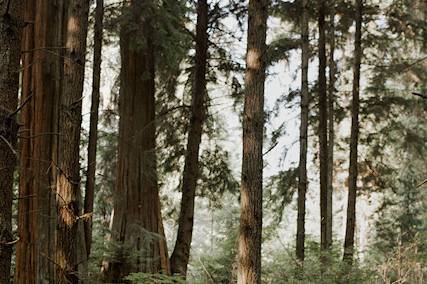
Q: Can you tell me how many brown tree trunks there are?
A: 11